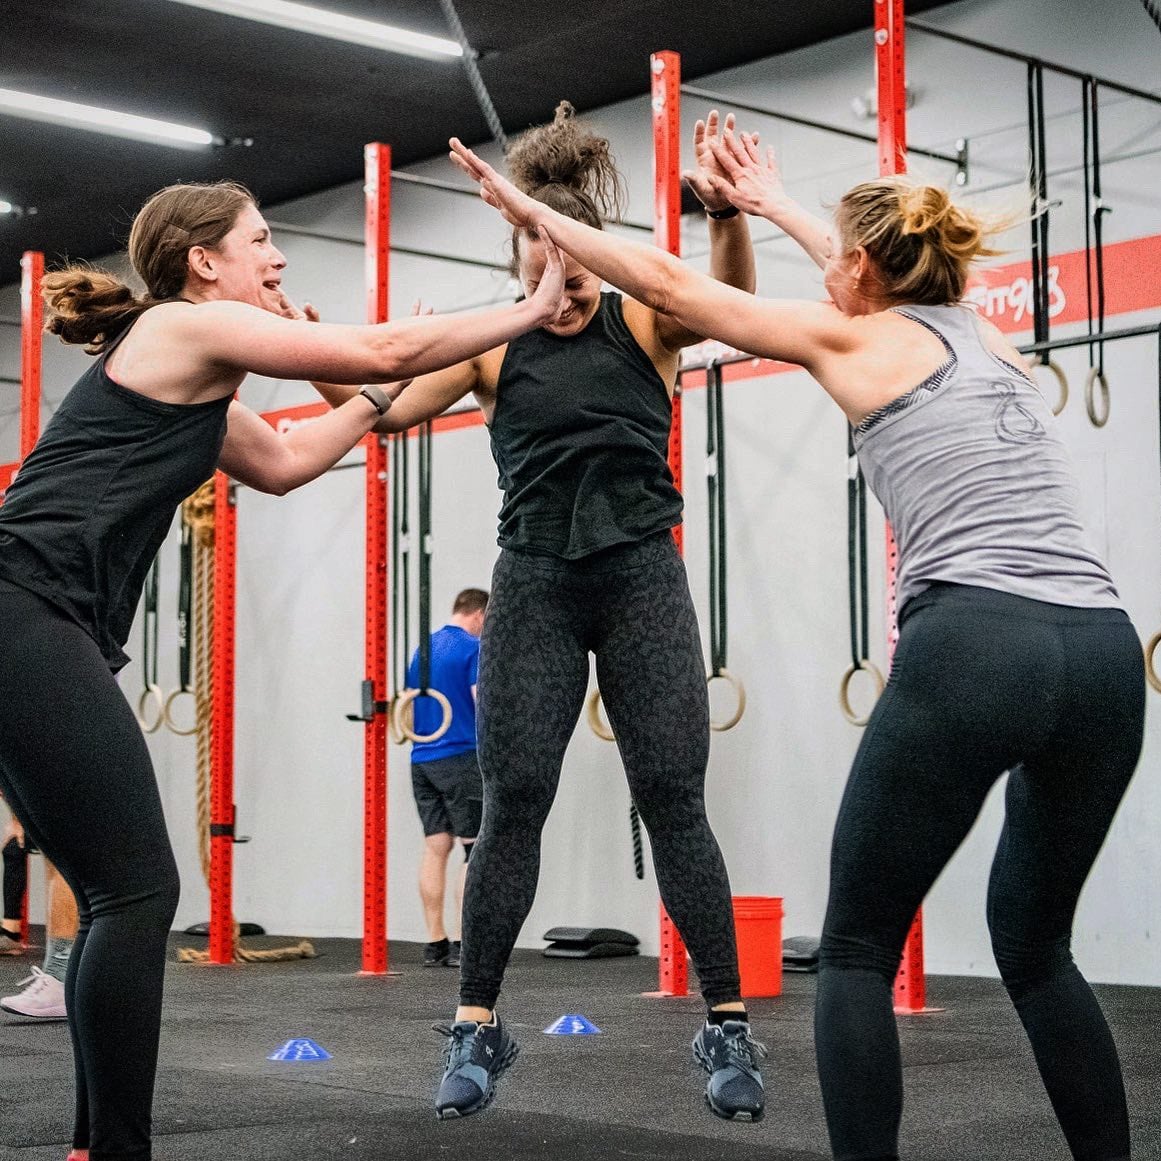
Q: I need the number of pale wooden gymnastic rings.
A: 10